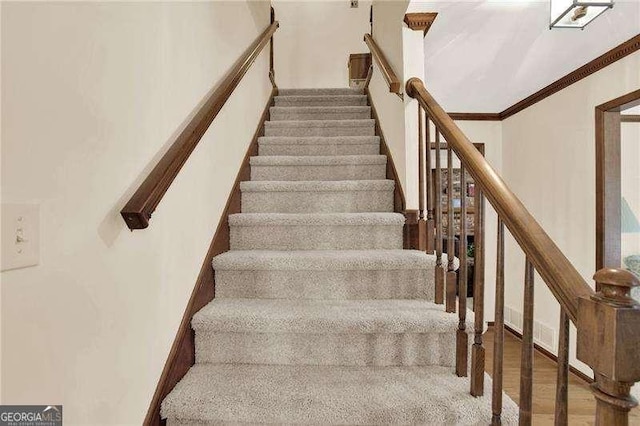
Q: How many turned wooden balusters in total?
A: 9